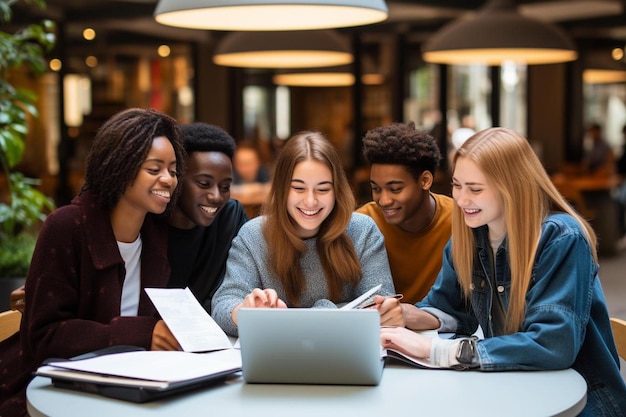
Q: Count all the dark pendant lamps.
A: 2